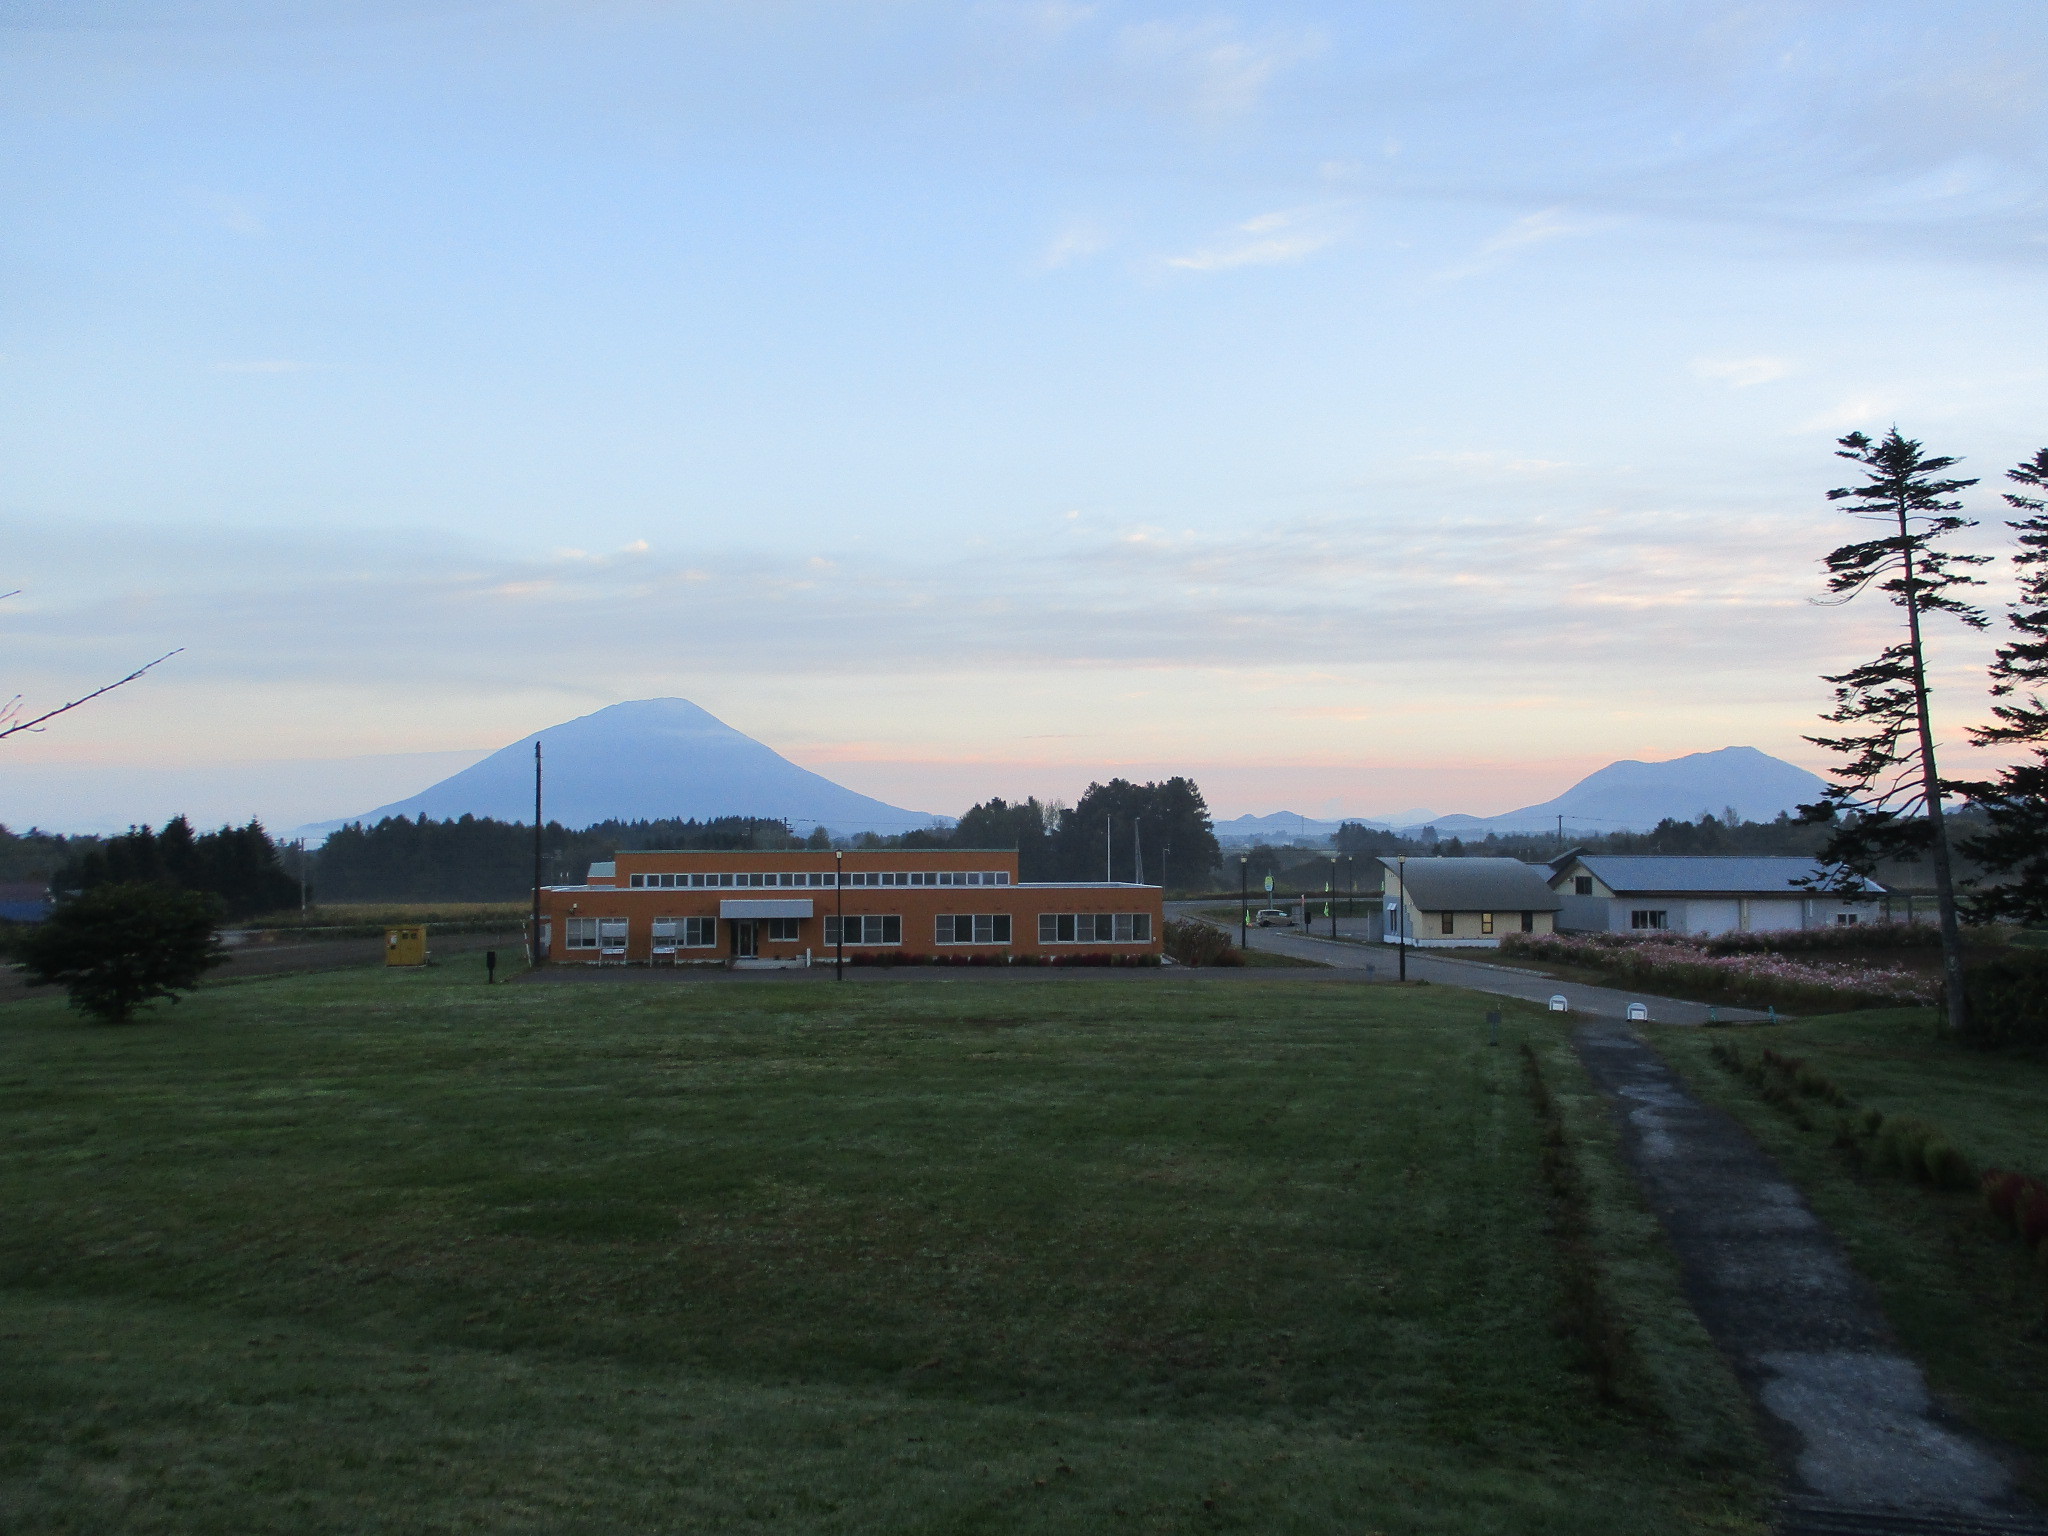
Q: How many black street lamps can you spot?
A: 5